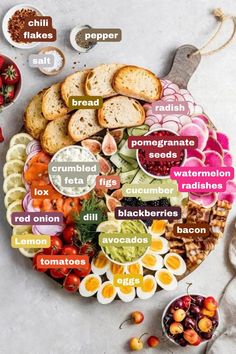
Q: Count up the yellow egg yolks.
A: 12